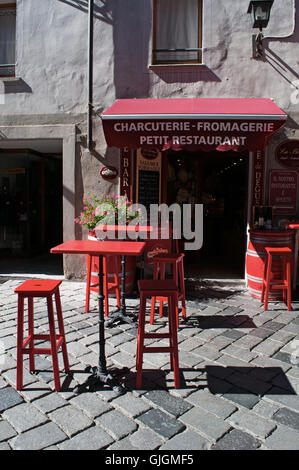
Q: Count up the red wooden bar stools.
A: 5